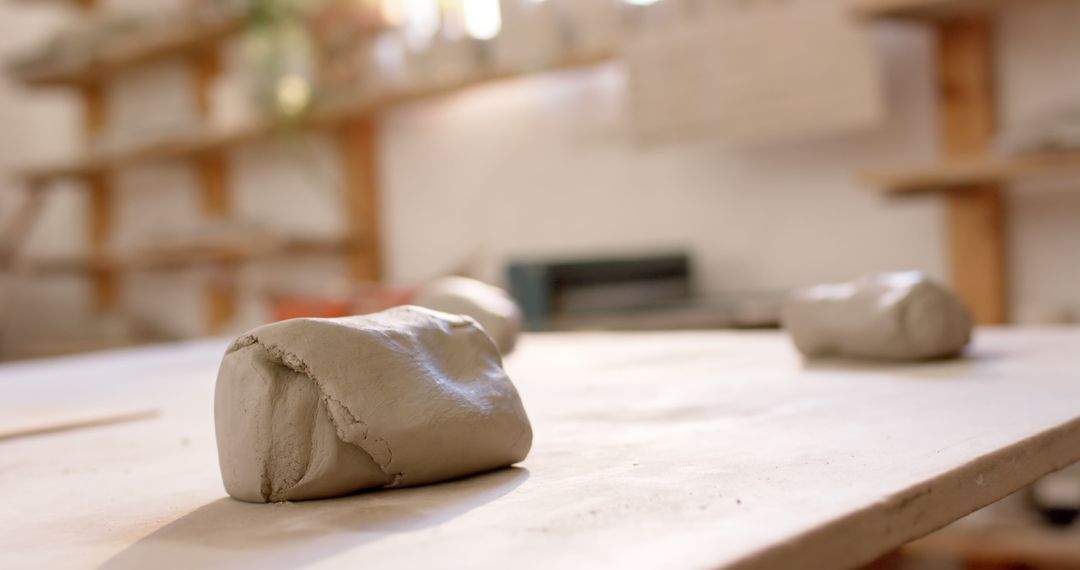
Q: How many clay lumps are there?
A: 3